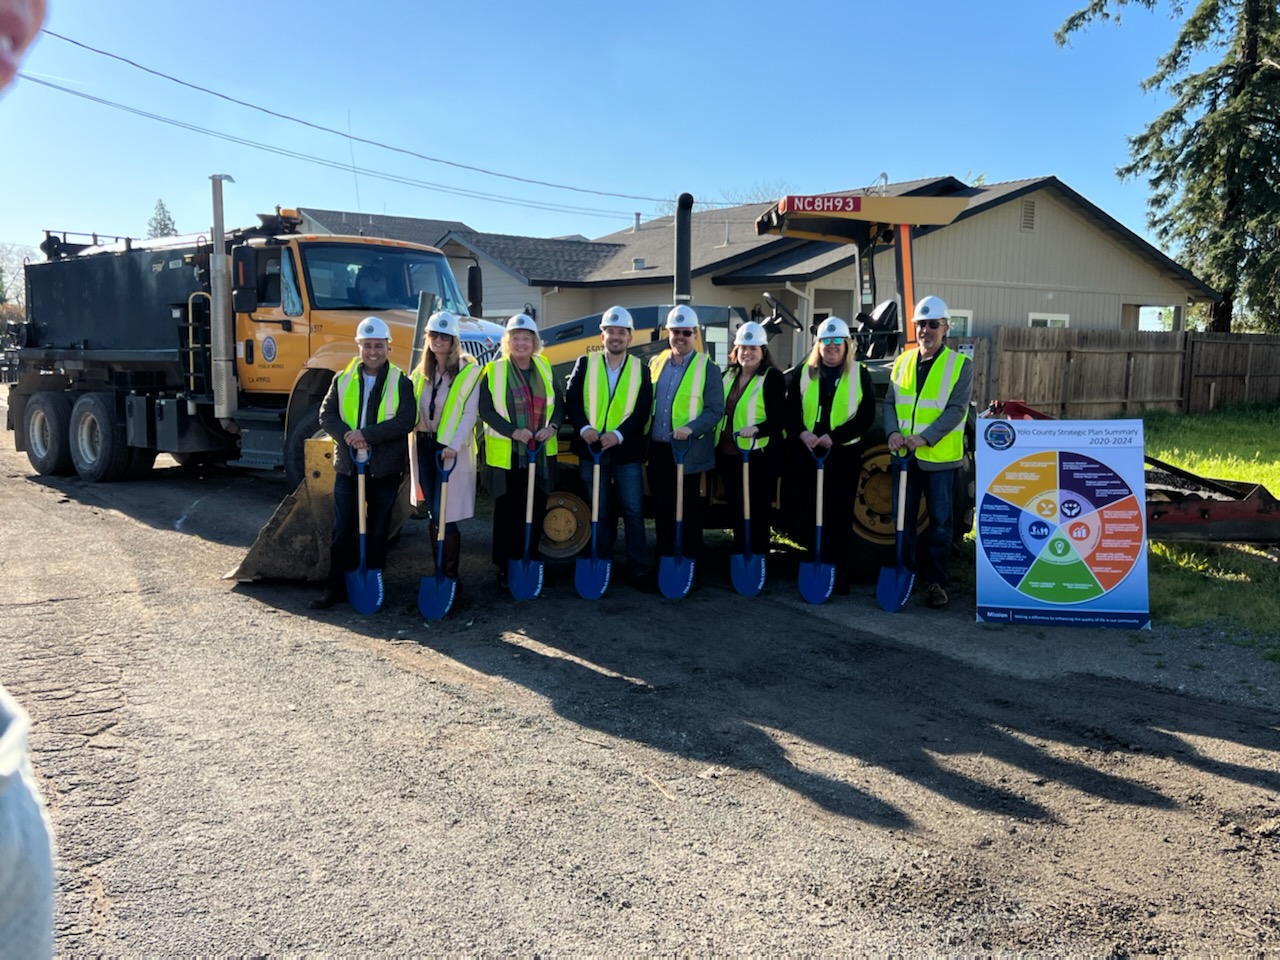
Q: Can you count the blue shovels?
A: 8